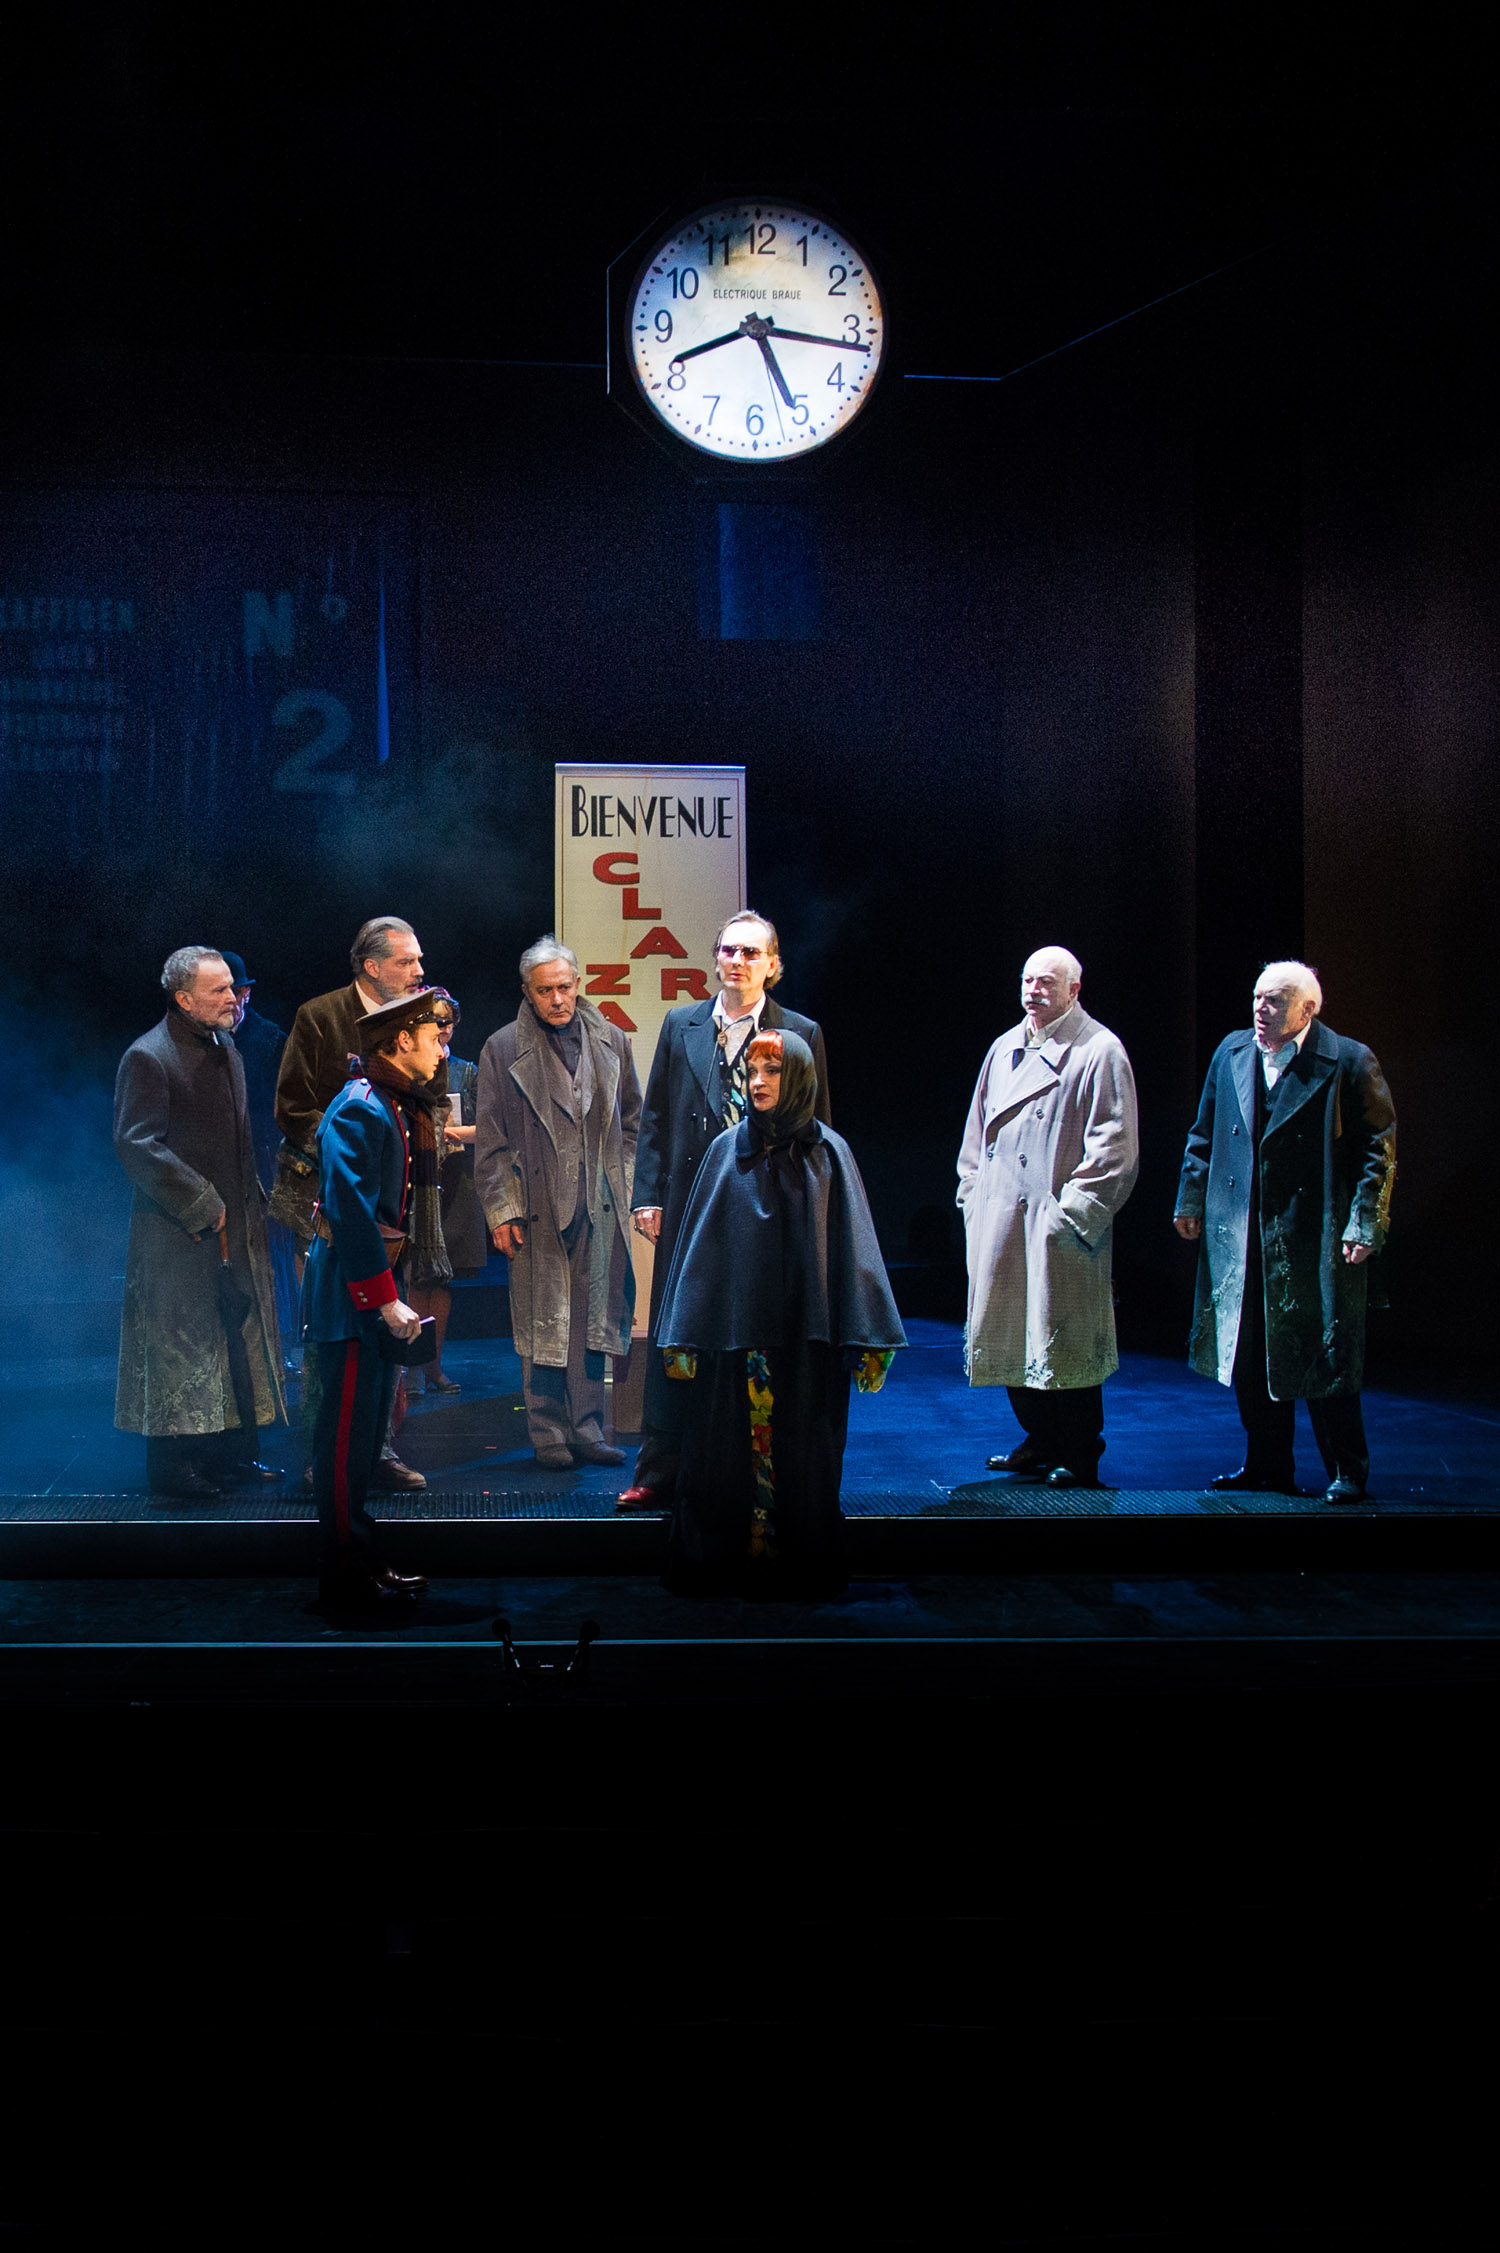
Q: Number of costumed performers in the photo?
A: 10